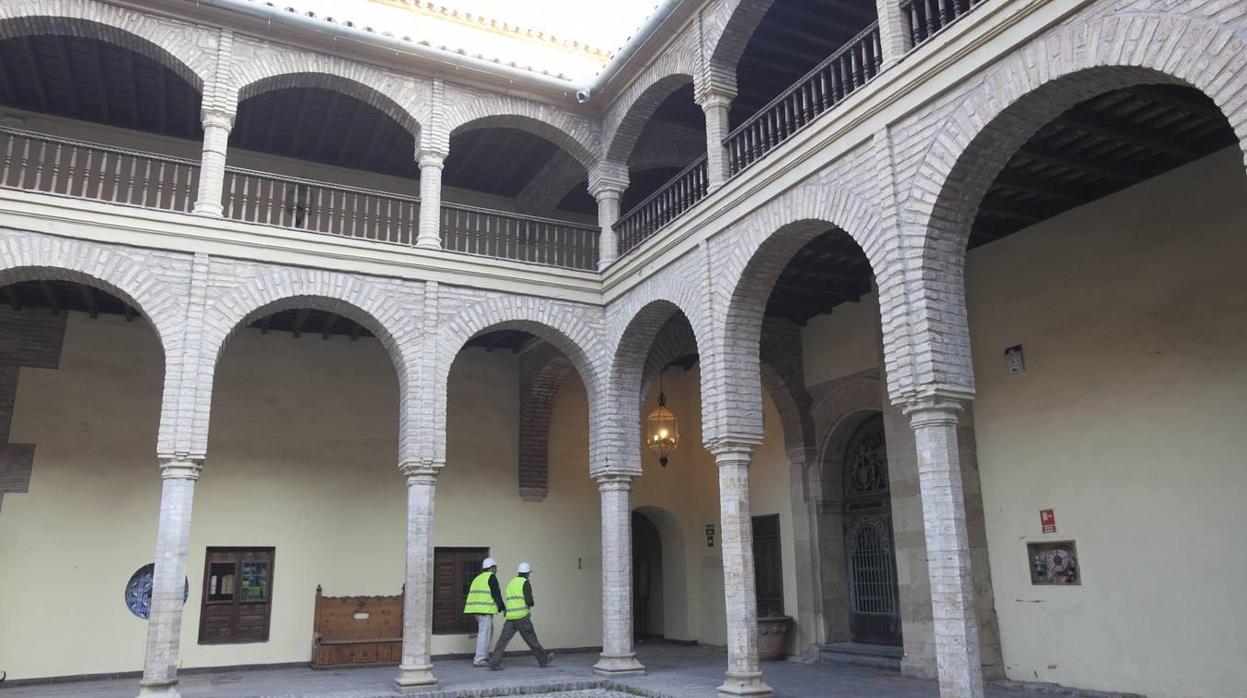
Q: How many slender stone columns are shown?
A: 10